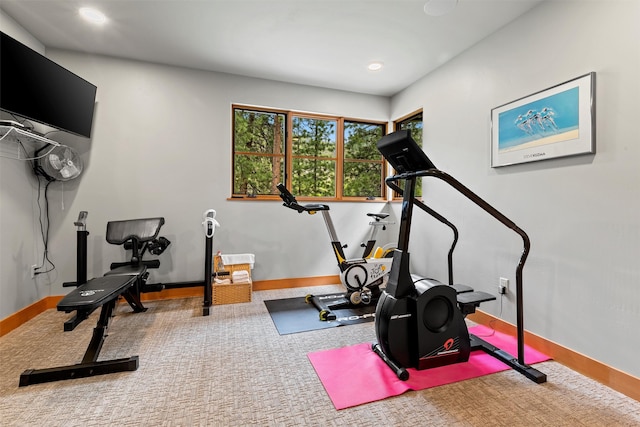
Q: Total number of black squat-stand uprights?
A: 2